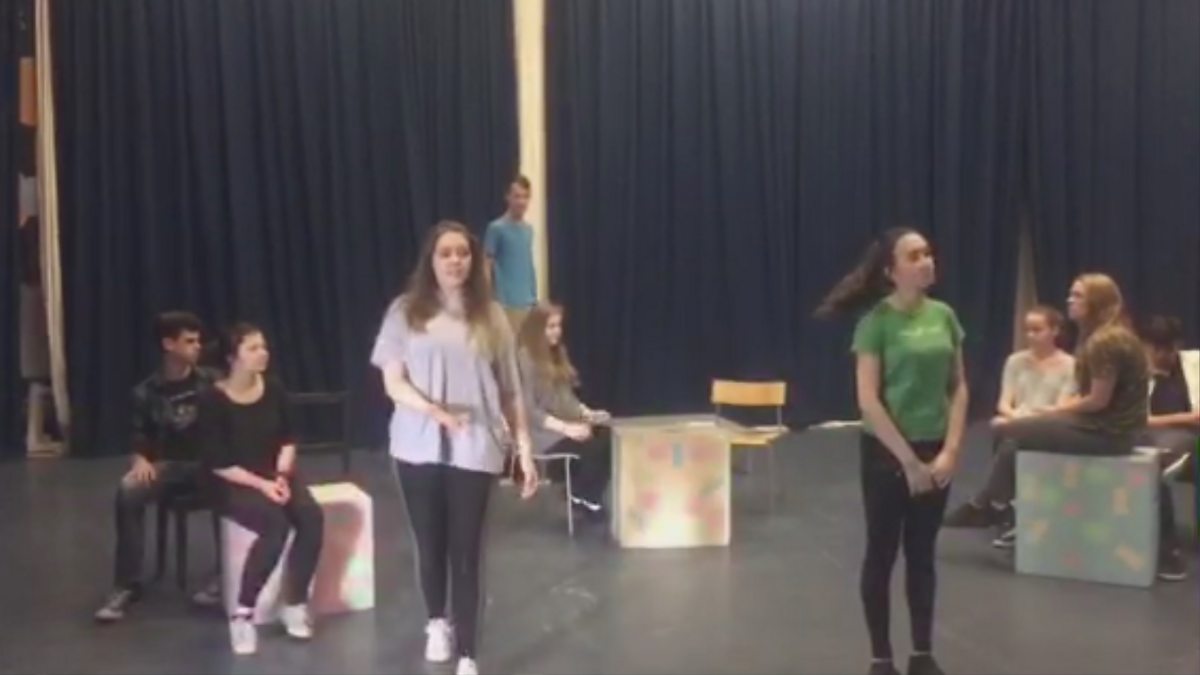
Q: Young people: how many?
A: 9